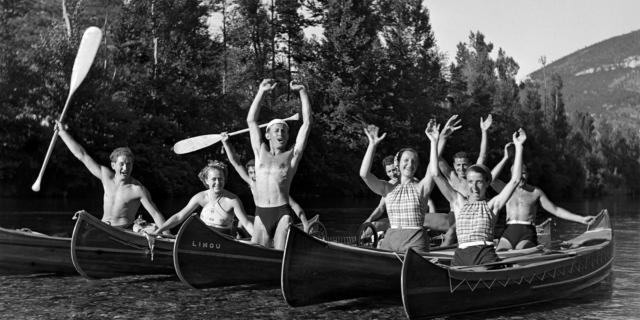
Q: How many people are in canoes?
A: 9